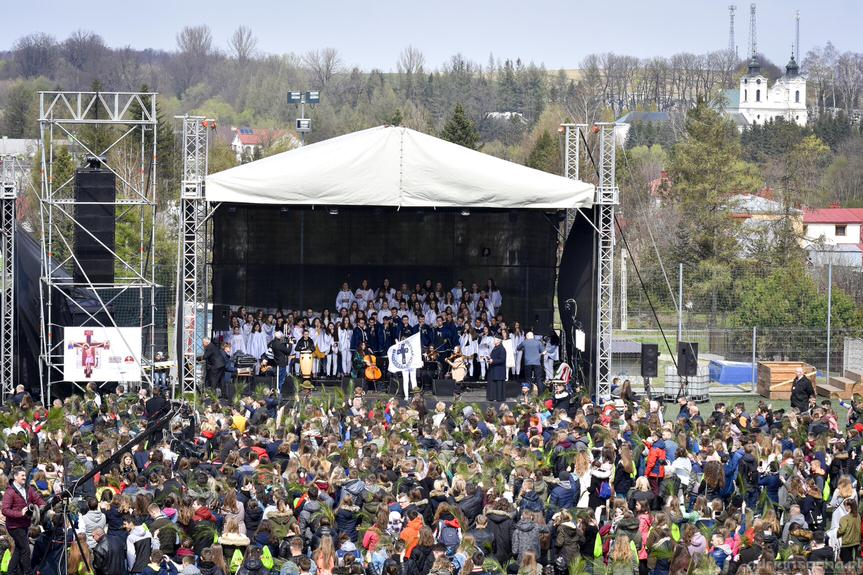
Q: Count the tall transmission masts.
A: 3